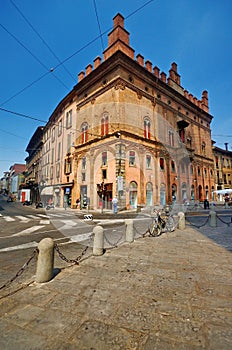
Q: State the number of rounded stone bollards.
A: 5